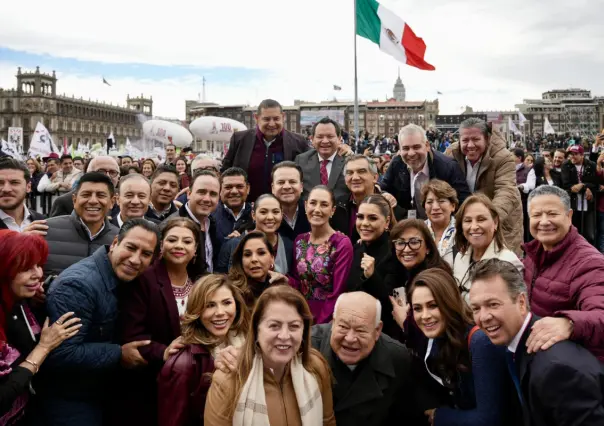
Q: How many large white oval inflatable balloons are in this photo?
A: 2